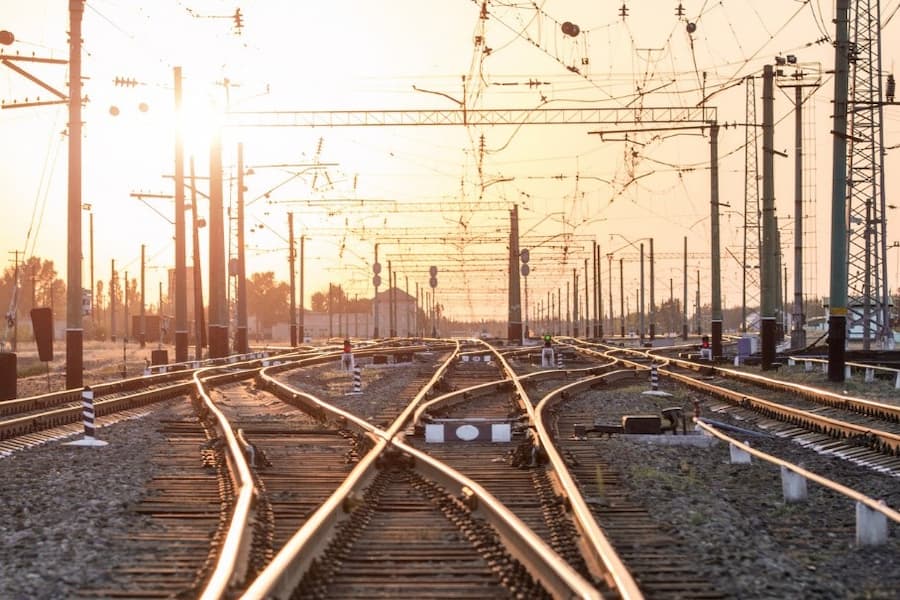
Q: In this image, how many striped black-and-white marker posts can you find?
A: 4